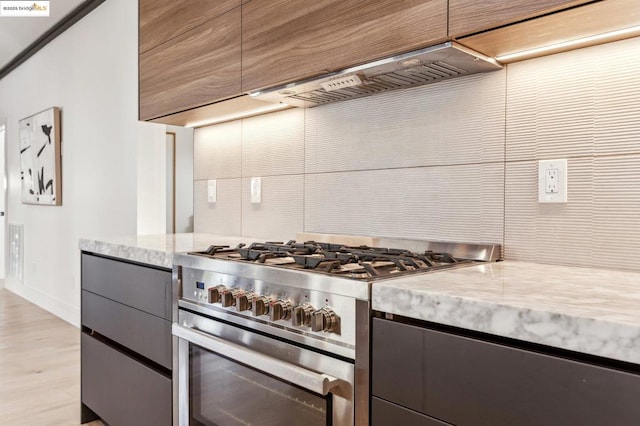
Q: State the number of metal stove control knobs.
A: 7